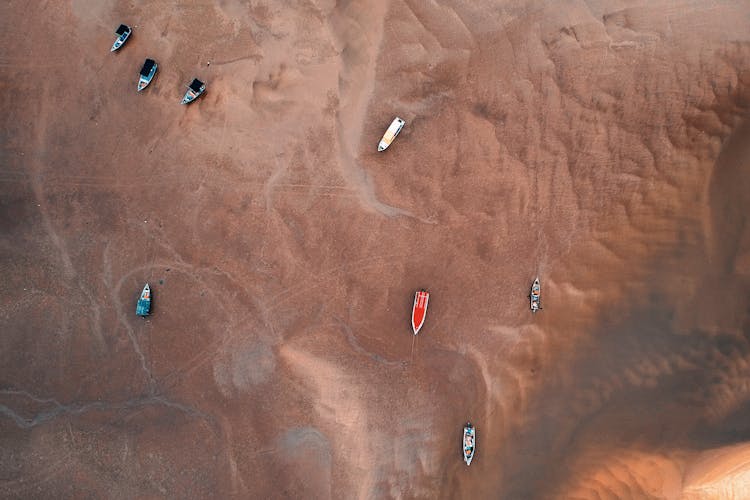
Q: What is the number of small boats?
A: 8